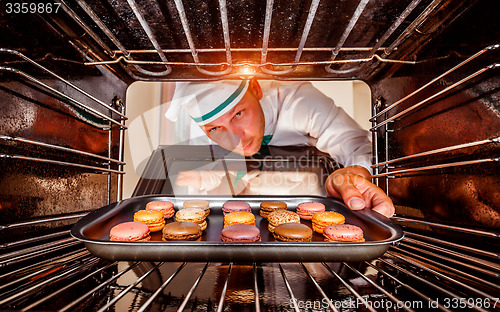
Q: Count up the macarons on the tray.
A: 15